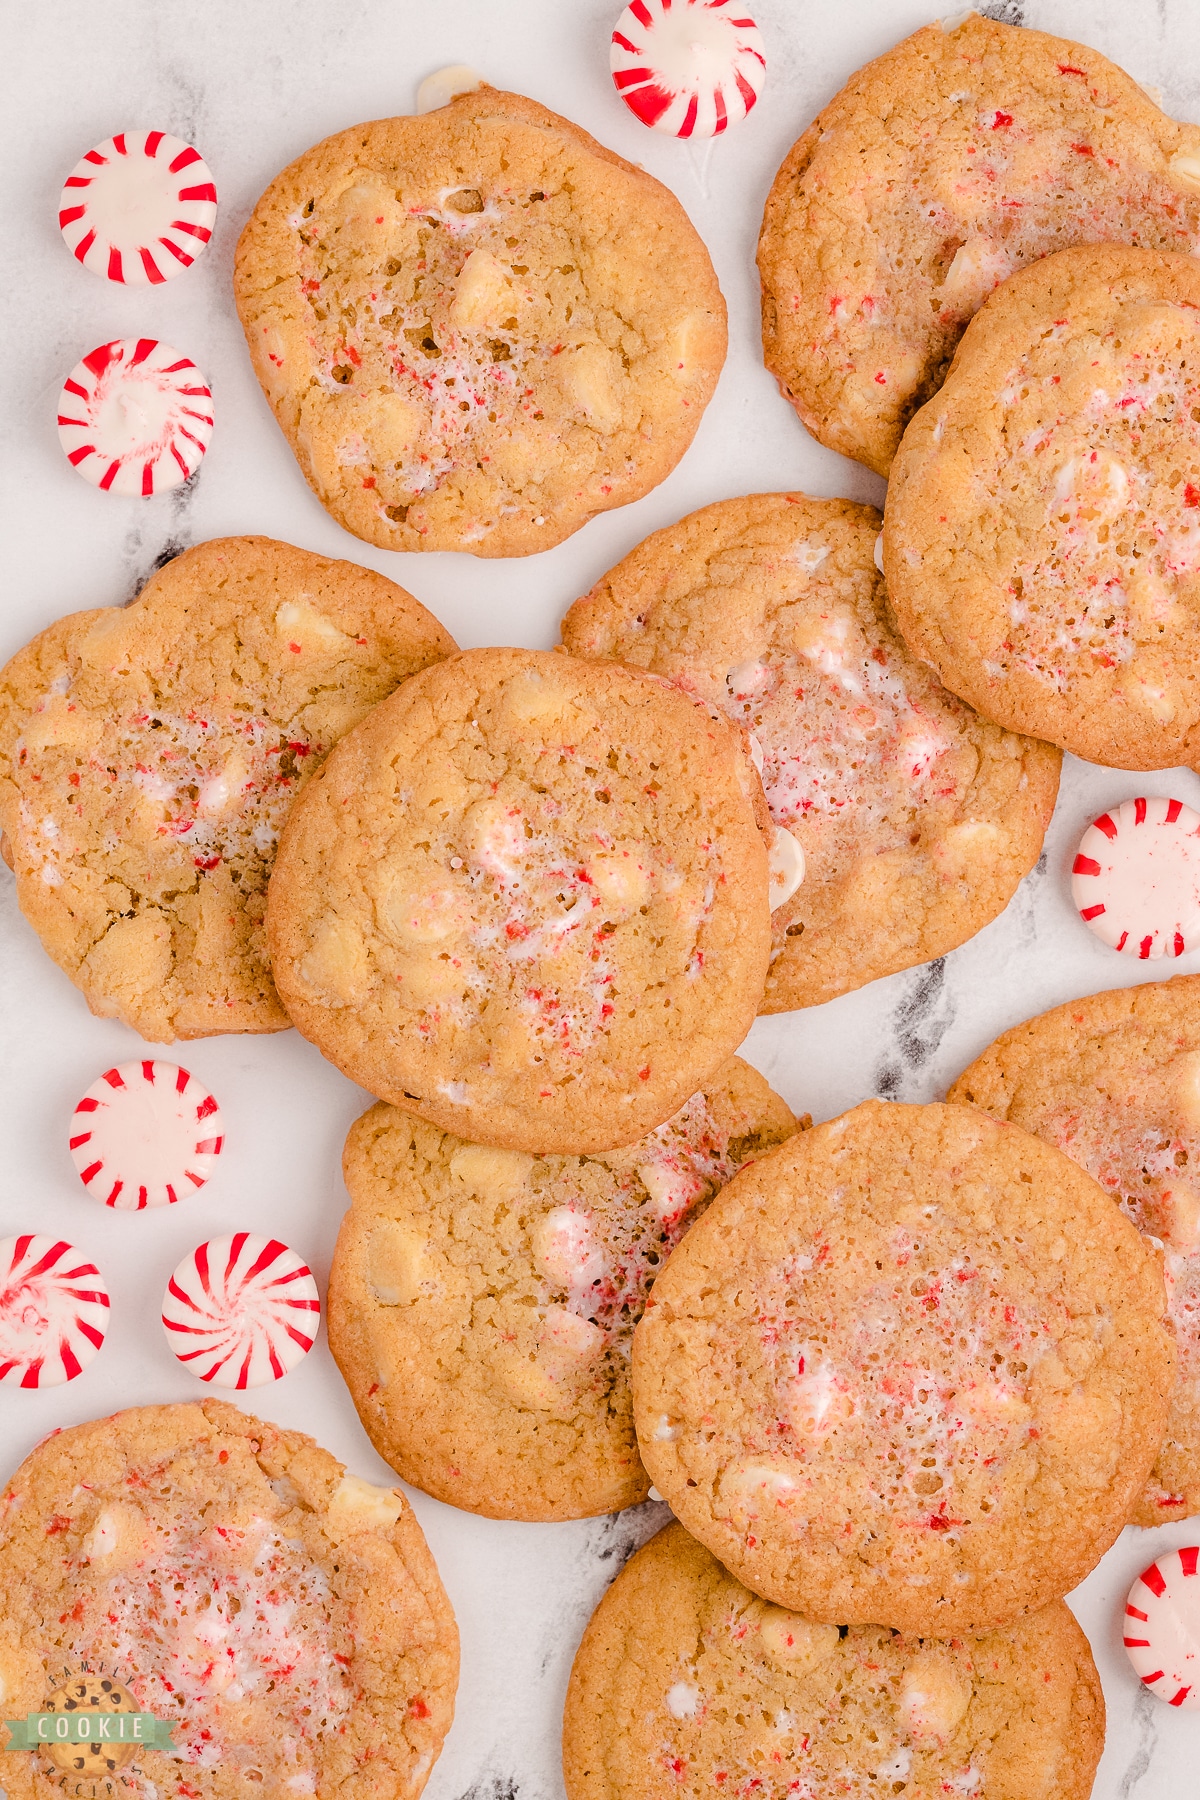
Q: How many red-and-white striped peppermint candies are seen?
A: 8